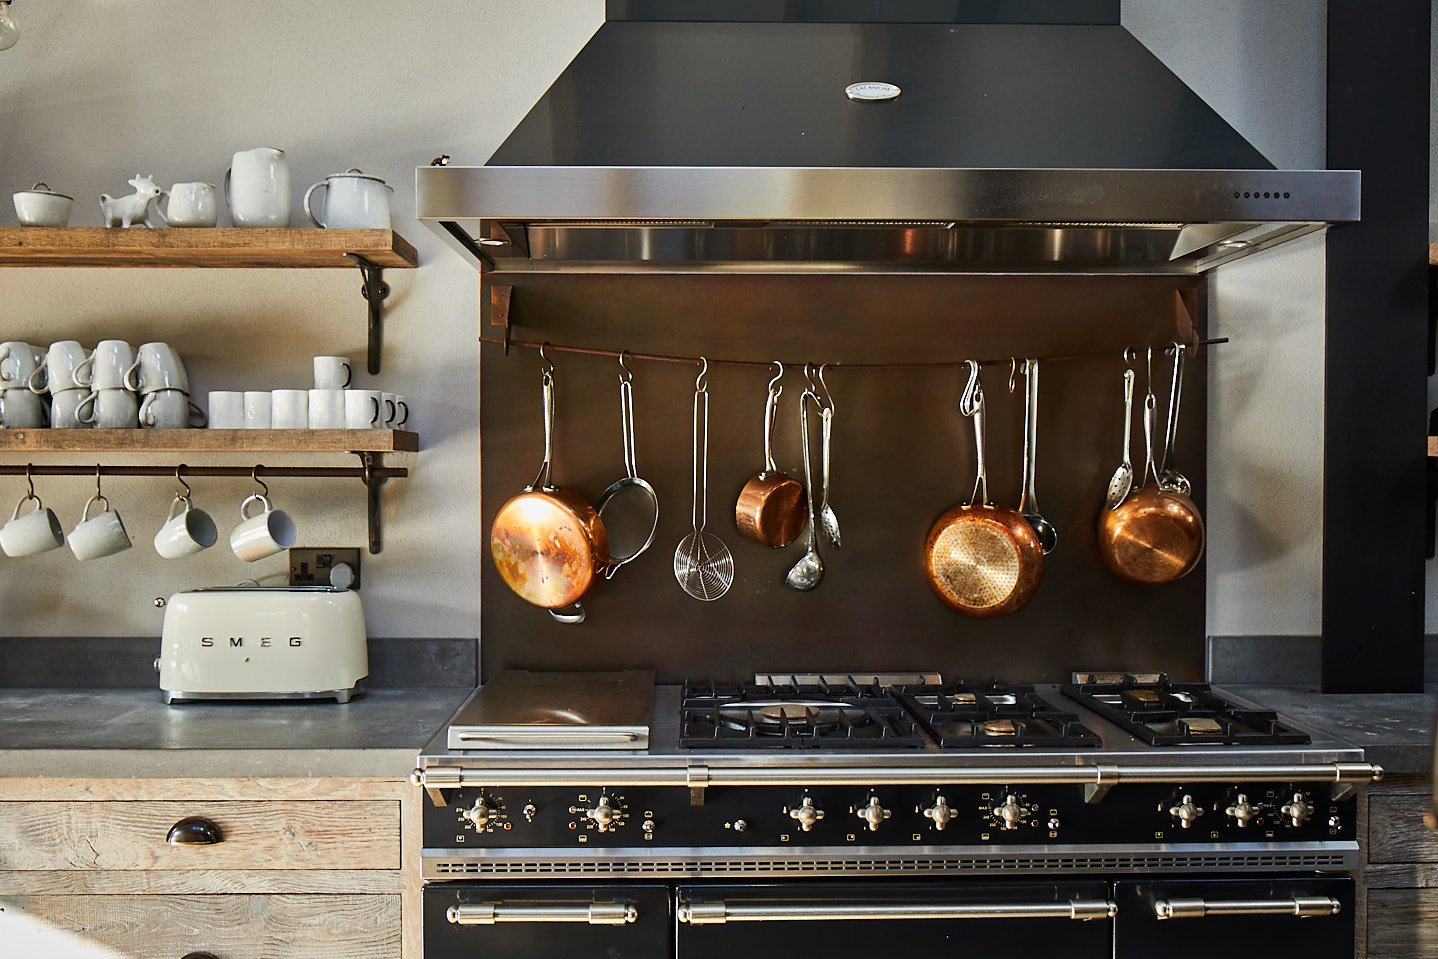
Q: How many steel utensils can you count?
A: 7